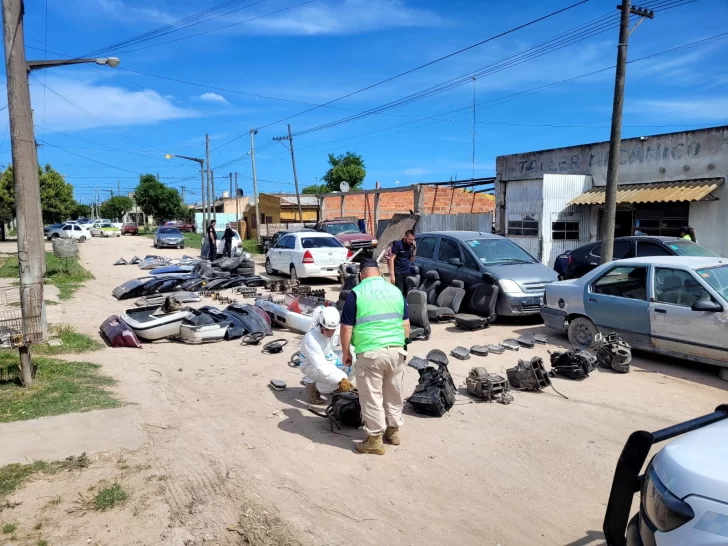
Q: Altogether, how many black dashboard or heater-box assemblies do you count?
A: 6